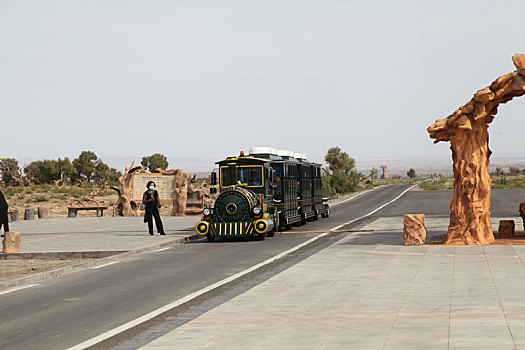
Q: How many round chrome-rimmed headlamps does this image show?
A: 2